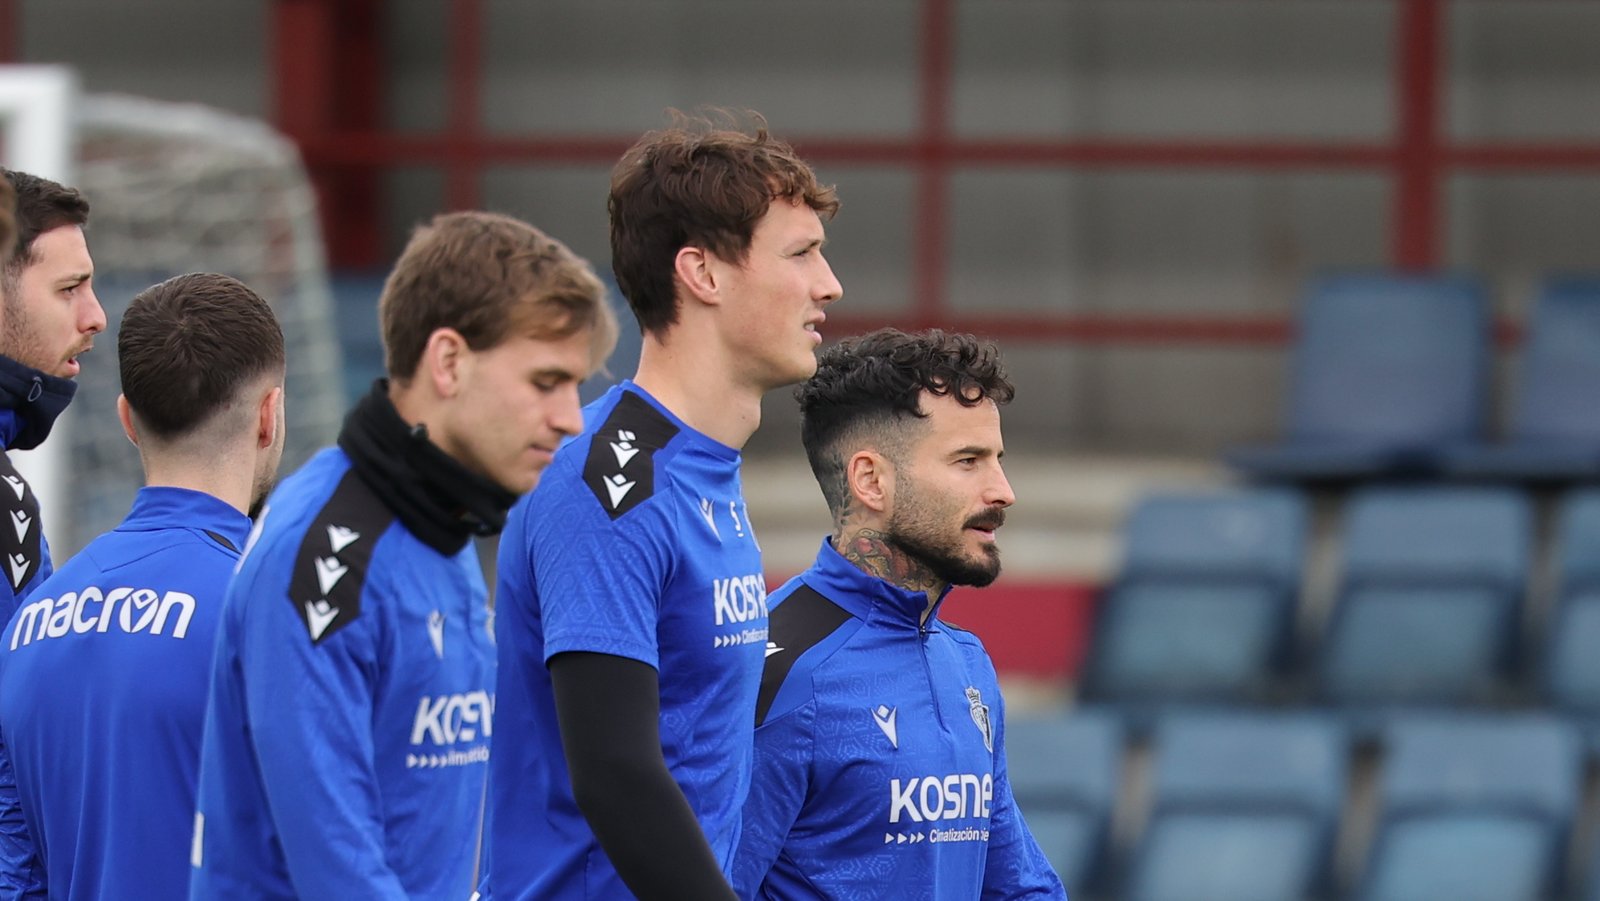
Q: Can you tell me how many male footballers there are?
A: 5